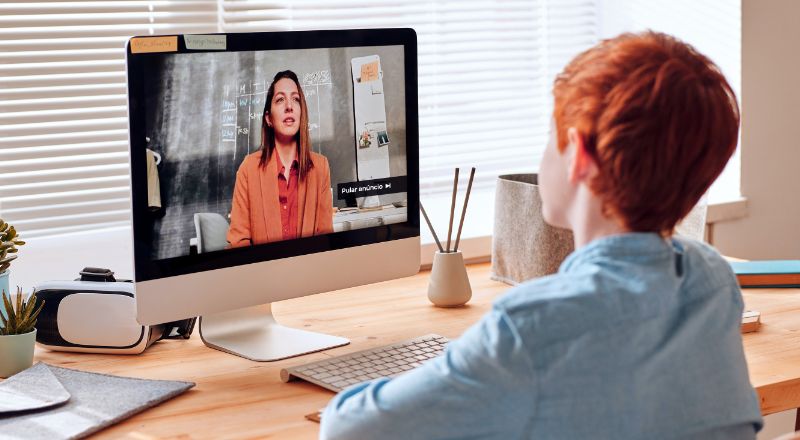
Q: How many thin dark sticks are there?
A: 3